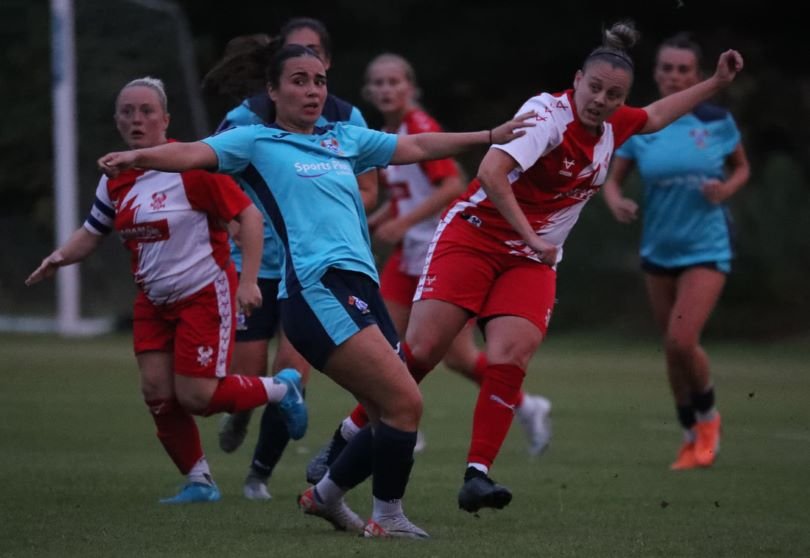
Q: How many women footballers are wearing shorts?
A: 6